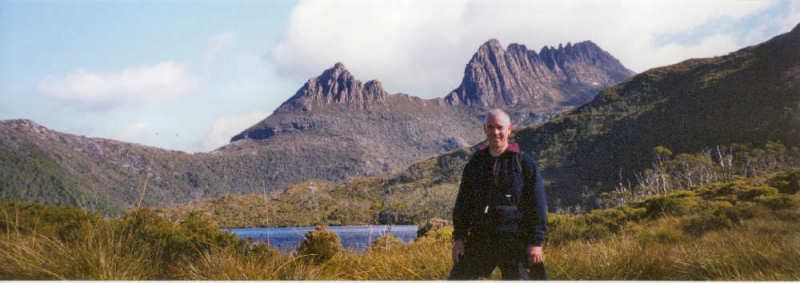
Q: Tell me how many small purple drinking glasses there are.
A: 0